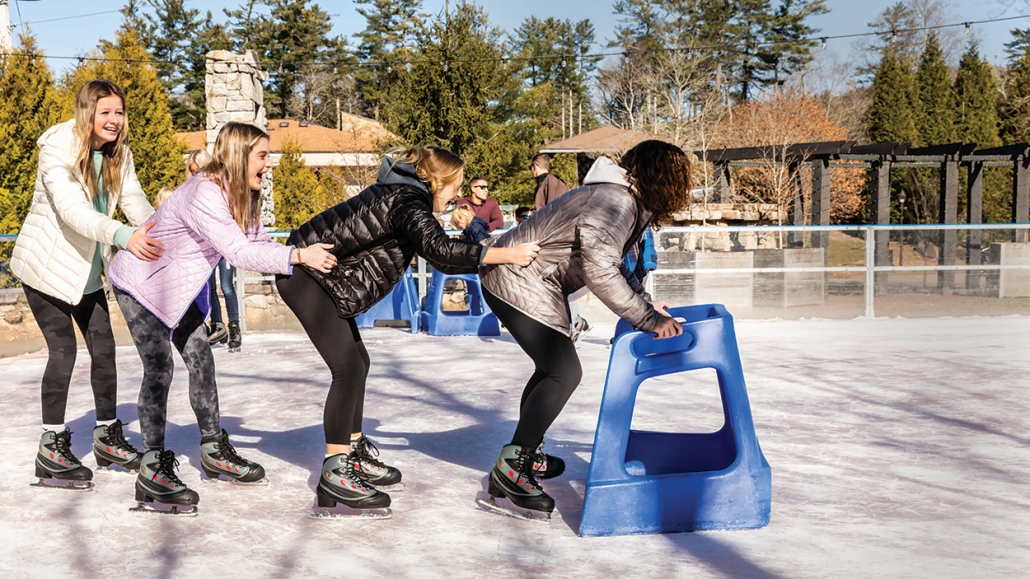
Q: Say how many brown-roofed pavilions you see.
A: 2